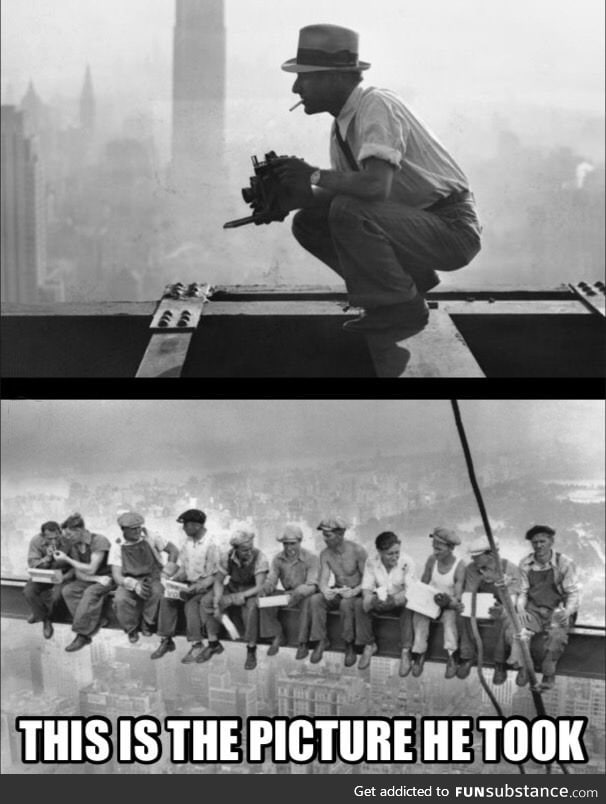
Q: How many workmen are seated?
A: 11